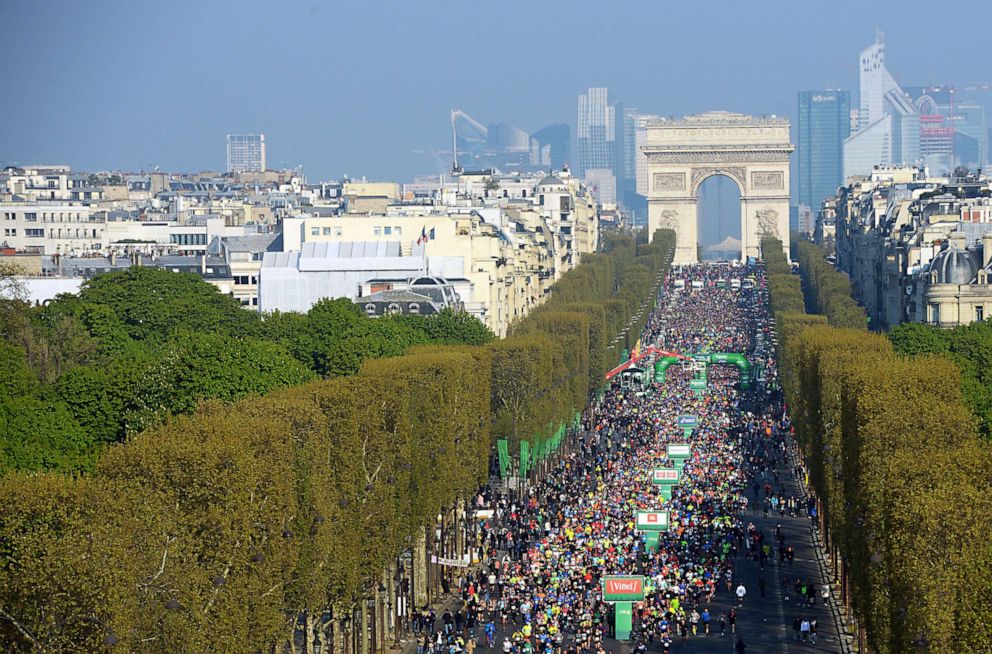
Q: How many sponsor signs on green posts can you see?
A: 6